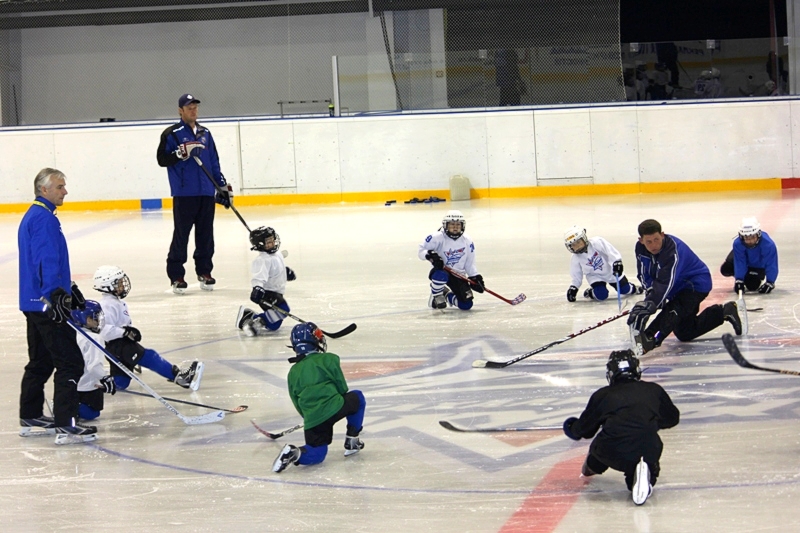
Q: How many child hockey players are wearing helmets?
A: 8